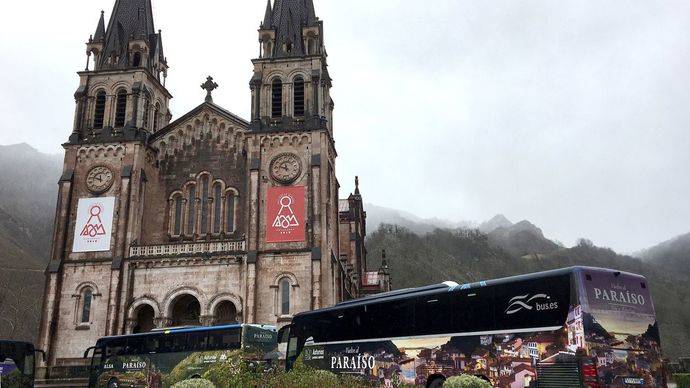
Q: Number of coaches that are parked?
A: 3